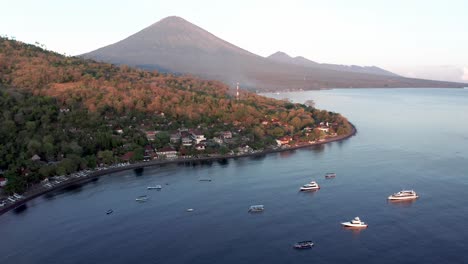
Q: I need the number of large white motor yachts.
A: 3